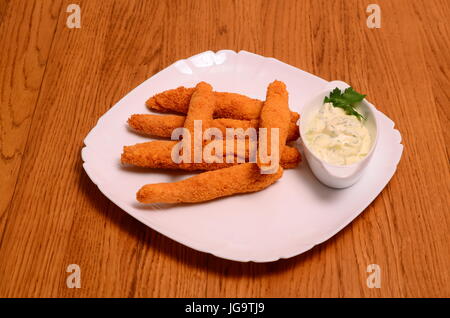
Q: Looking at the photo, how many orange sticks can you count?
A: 6